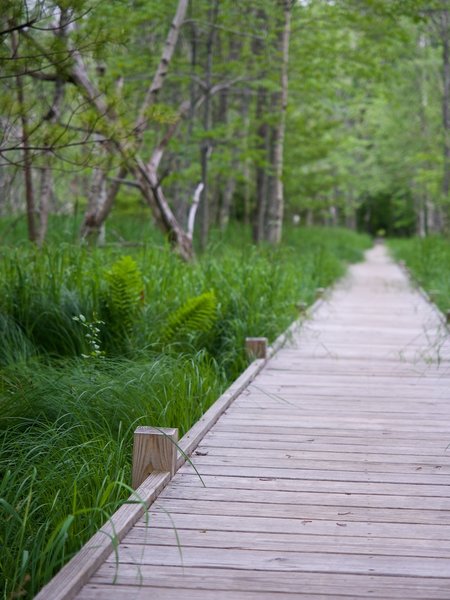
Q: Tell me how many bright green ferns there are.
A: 2